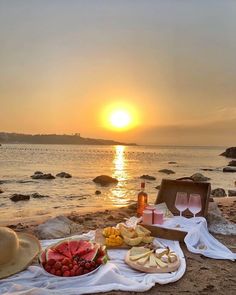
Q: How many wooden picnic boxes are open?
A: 1